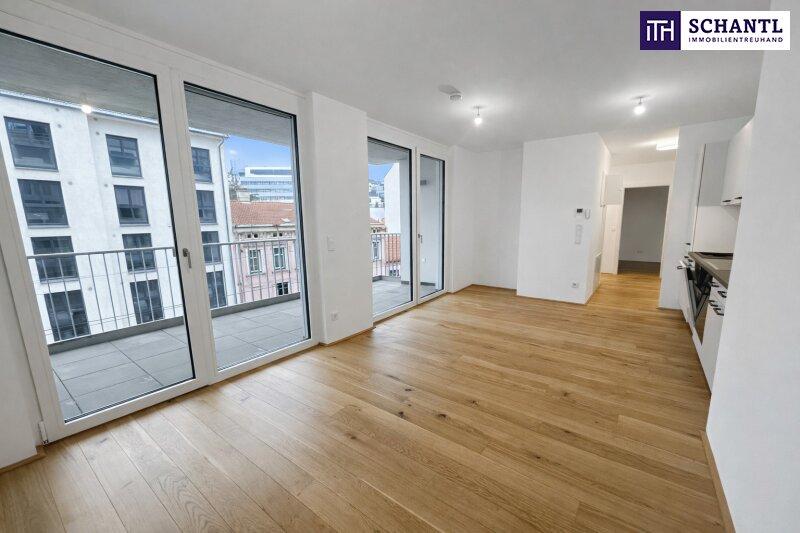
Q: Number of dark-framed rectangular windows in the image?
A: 12